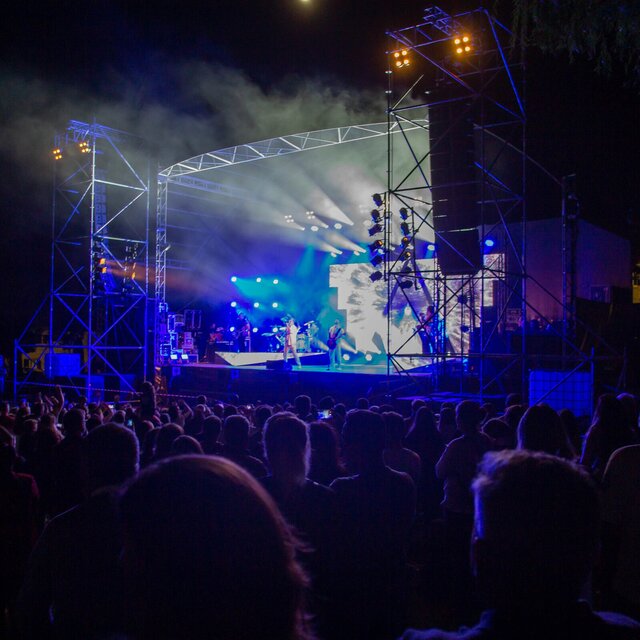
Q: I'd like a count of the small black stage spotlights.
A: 12